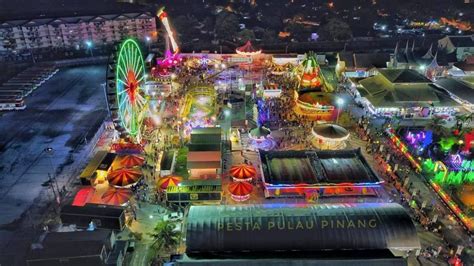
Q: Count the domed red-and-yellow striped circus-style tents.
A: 6